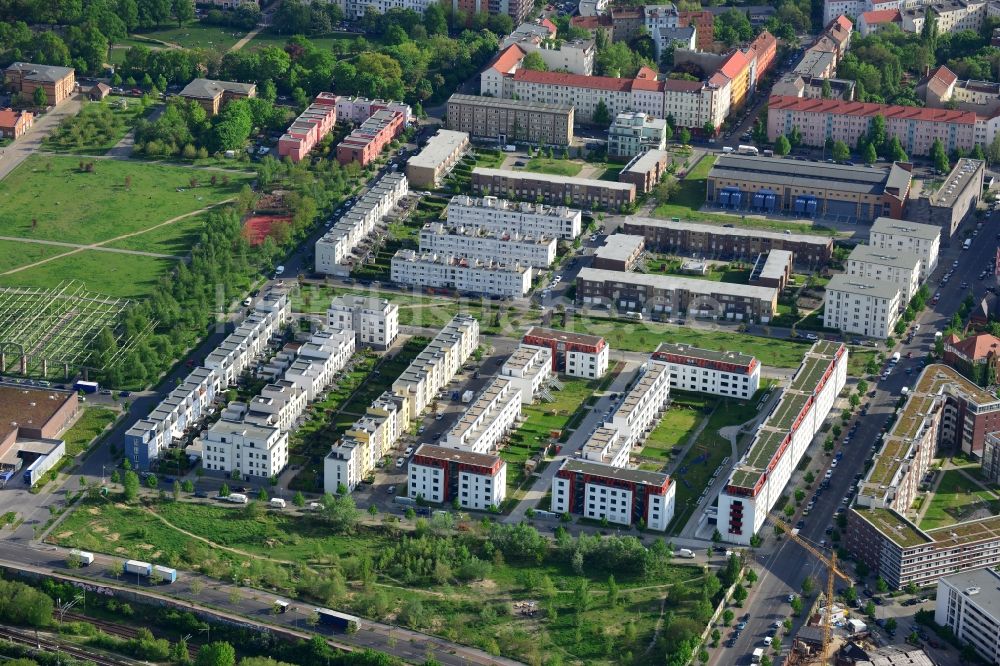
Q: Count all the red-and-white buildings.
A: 5